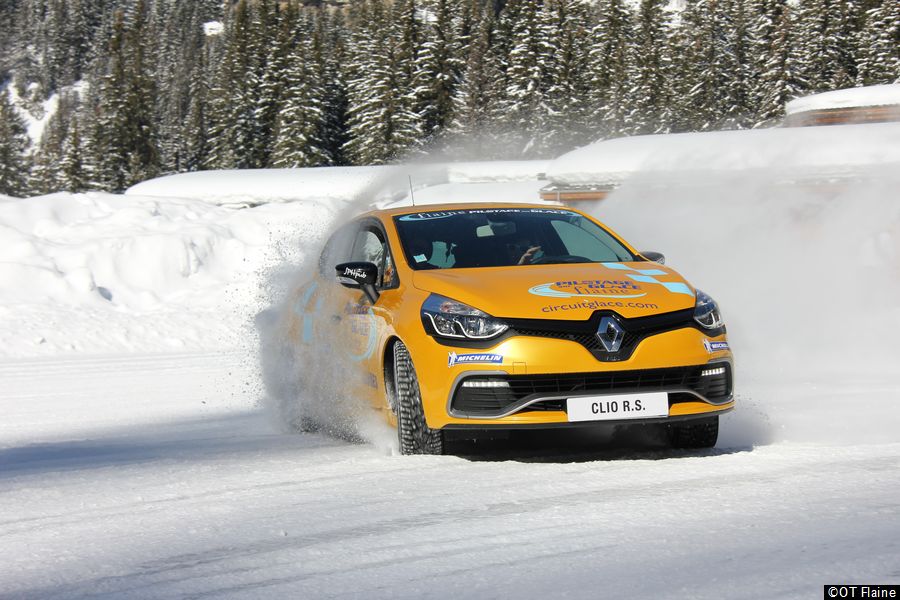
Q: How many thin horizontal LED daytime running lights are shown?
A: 2